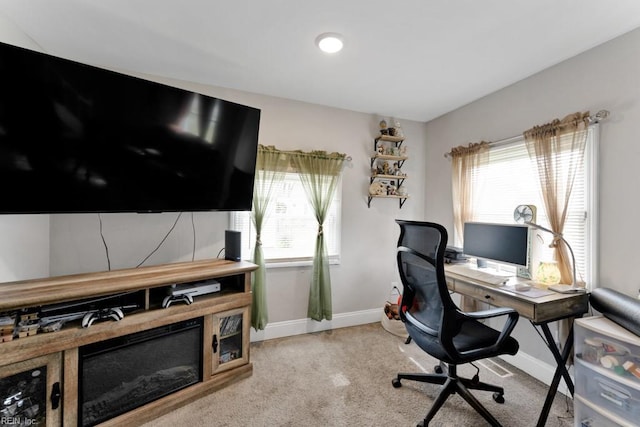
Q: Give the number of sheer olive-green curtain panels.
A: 2